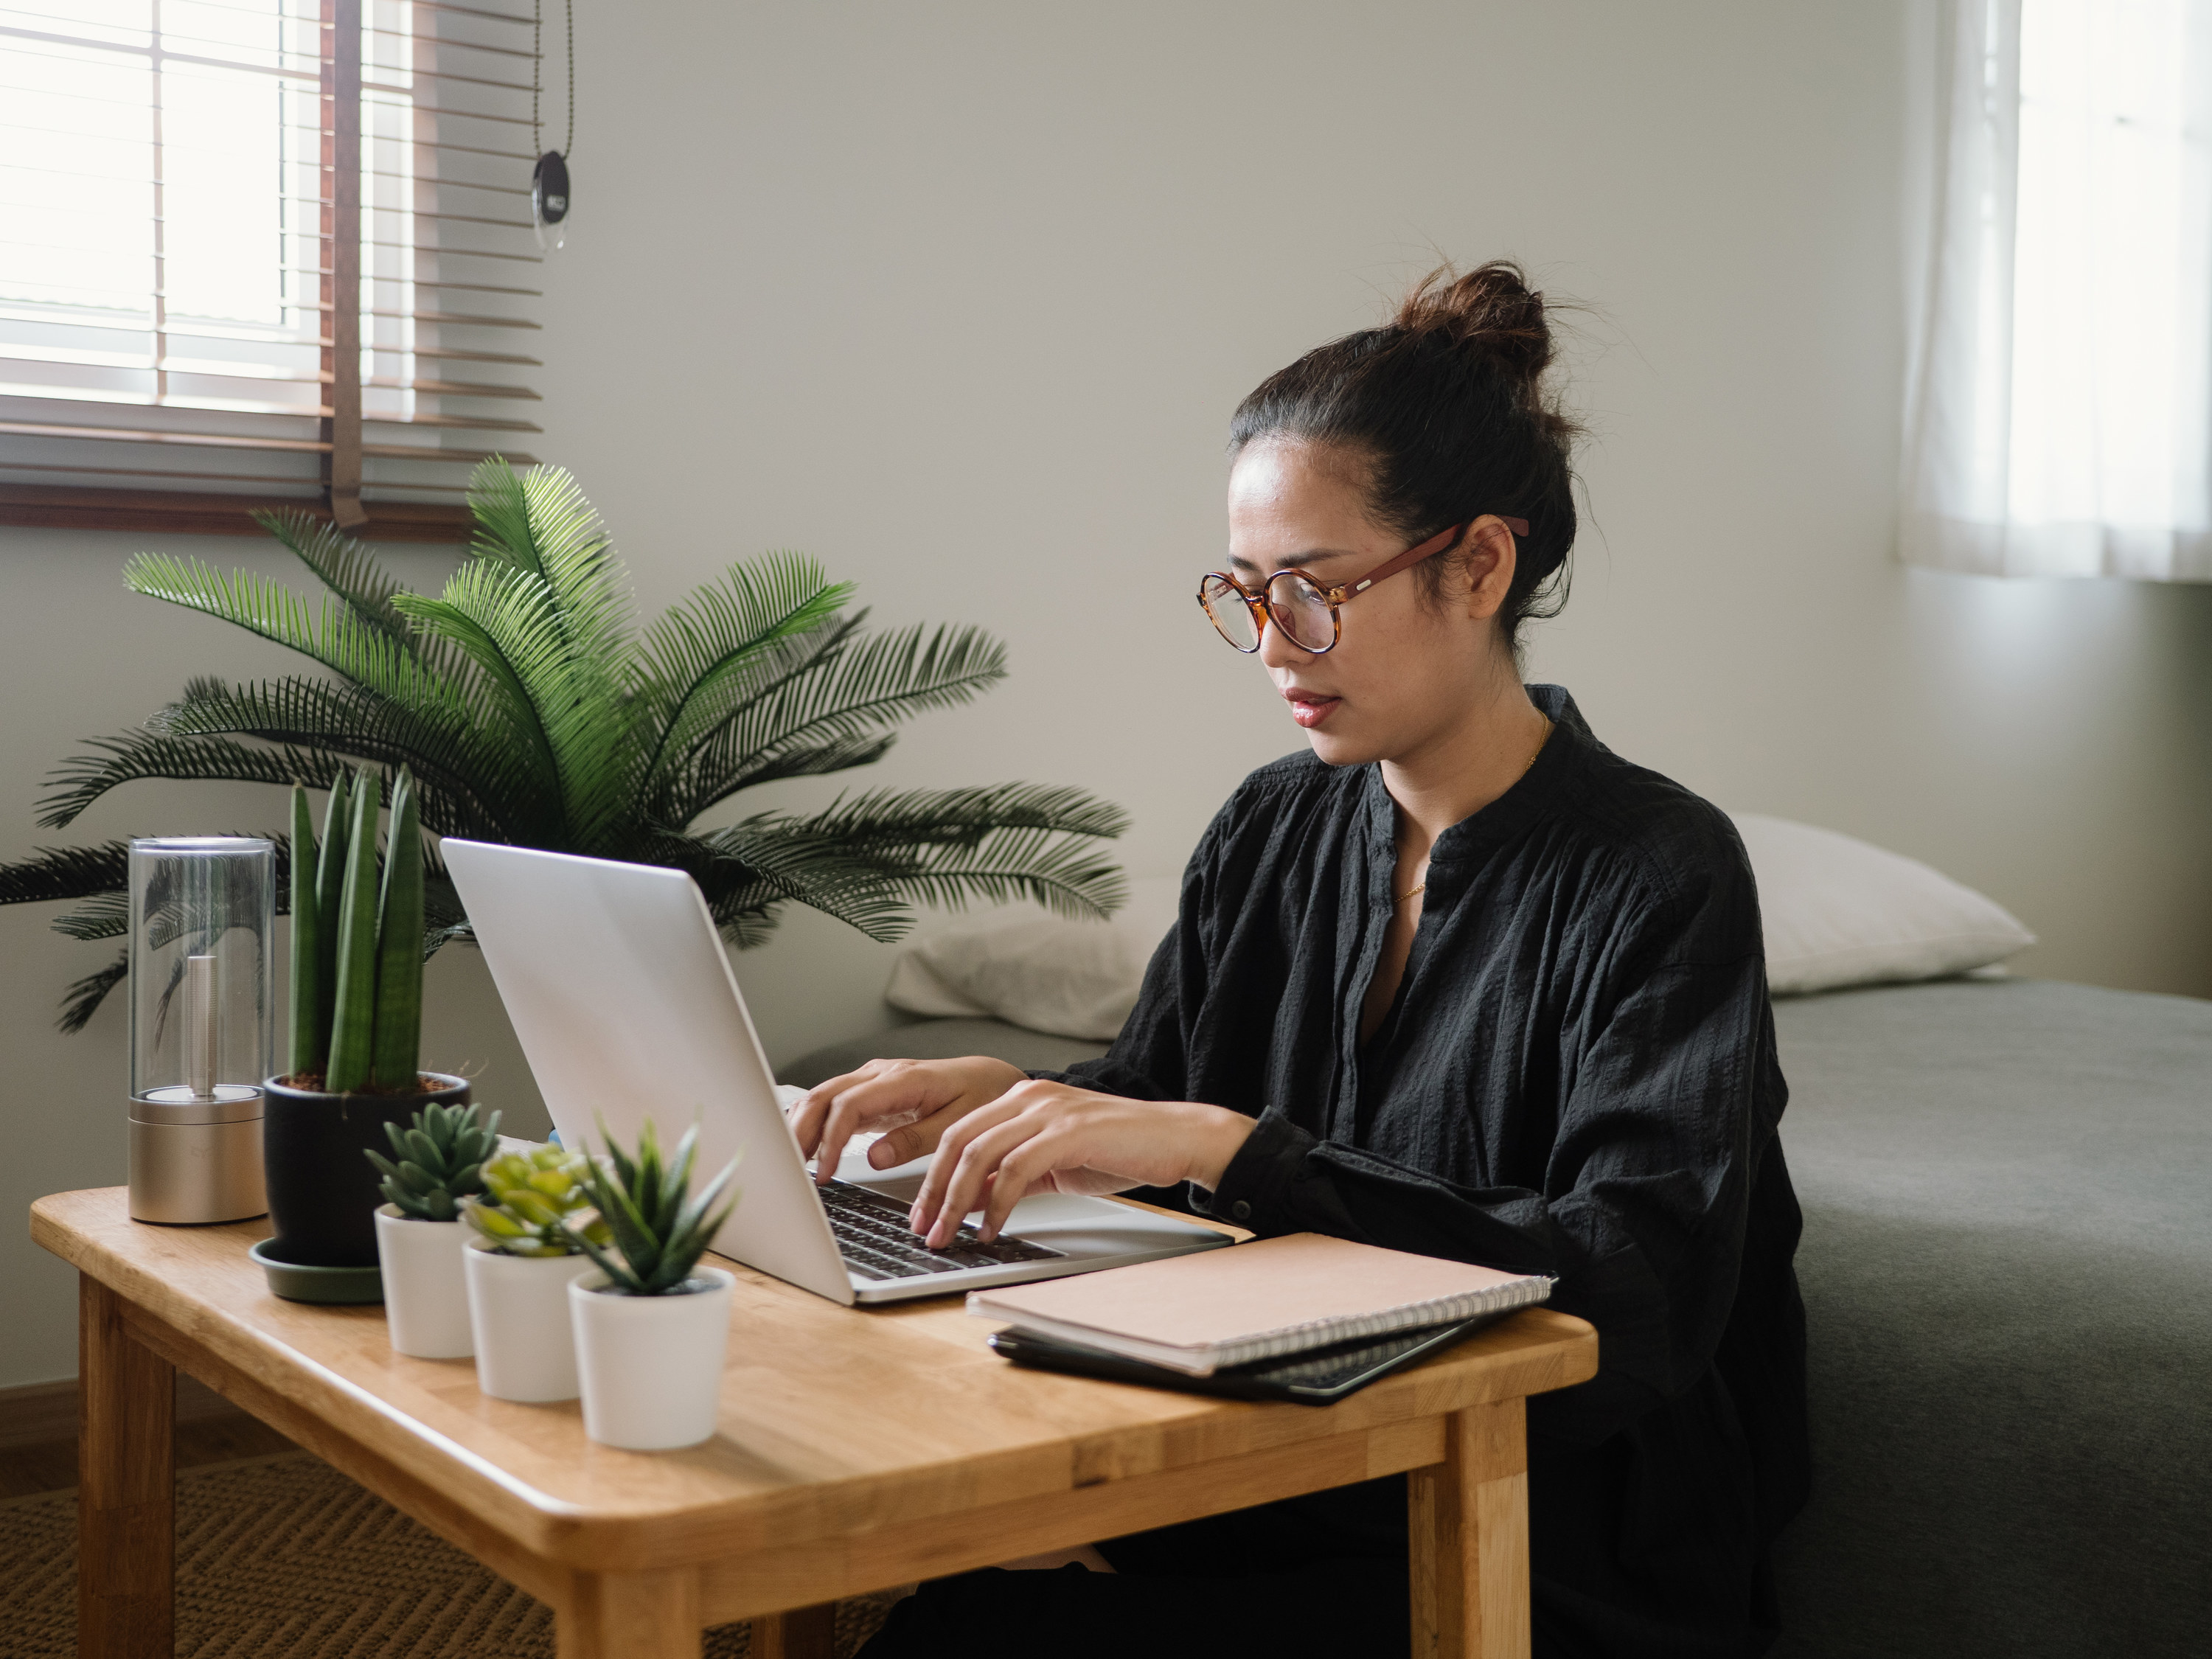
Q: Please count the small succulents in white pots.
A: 3